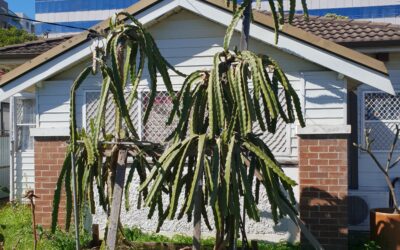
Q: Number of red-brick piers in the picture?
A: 2